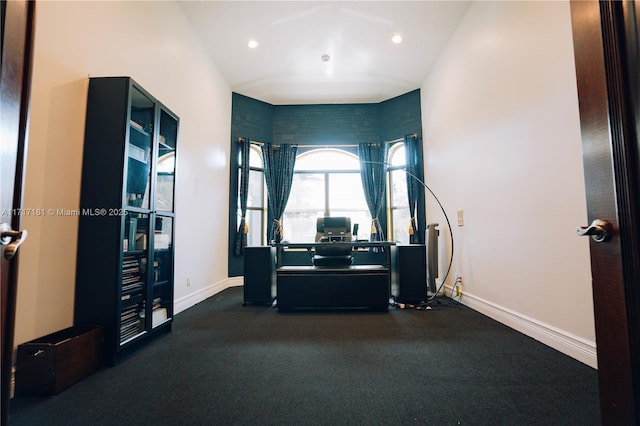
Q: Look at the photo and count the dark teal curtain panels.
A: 4